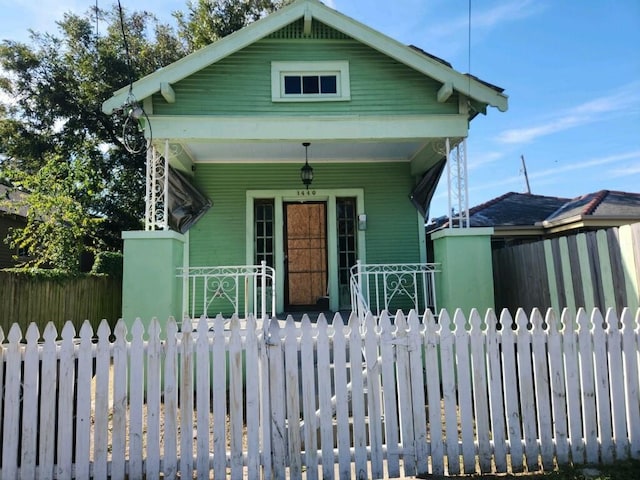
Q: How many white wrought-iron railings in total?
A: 2